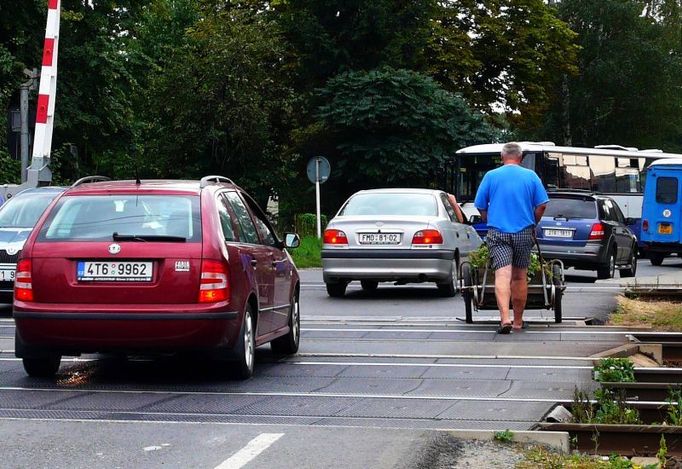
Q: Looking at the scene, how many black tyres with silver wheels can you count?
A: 5